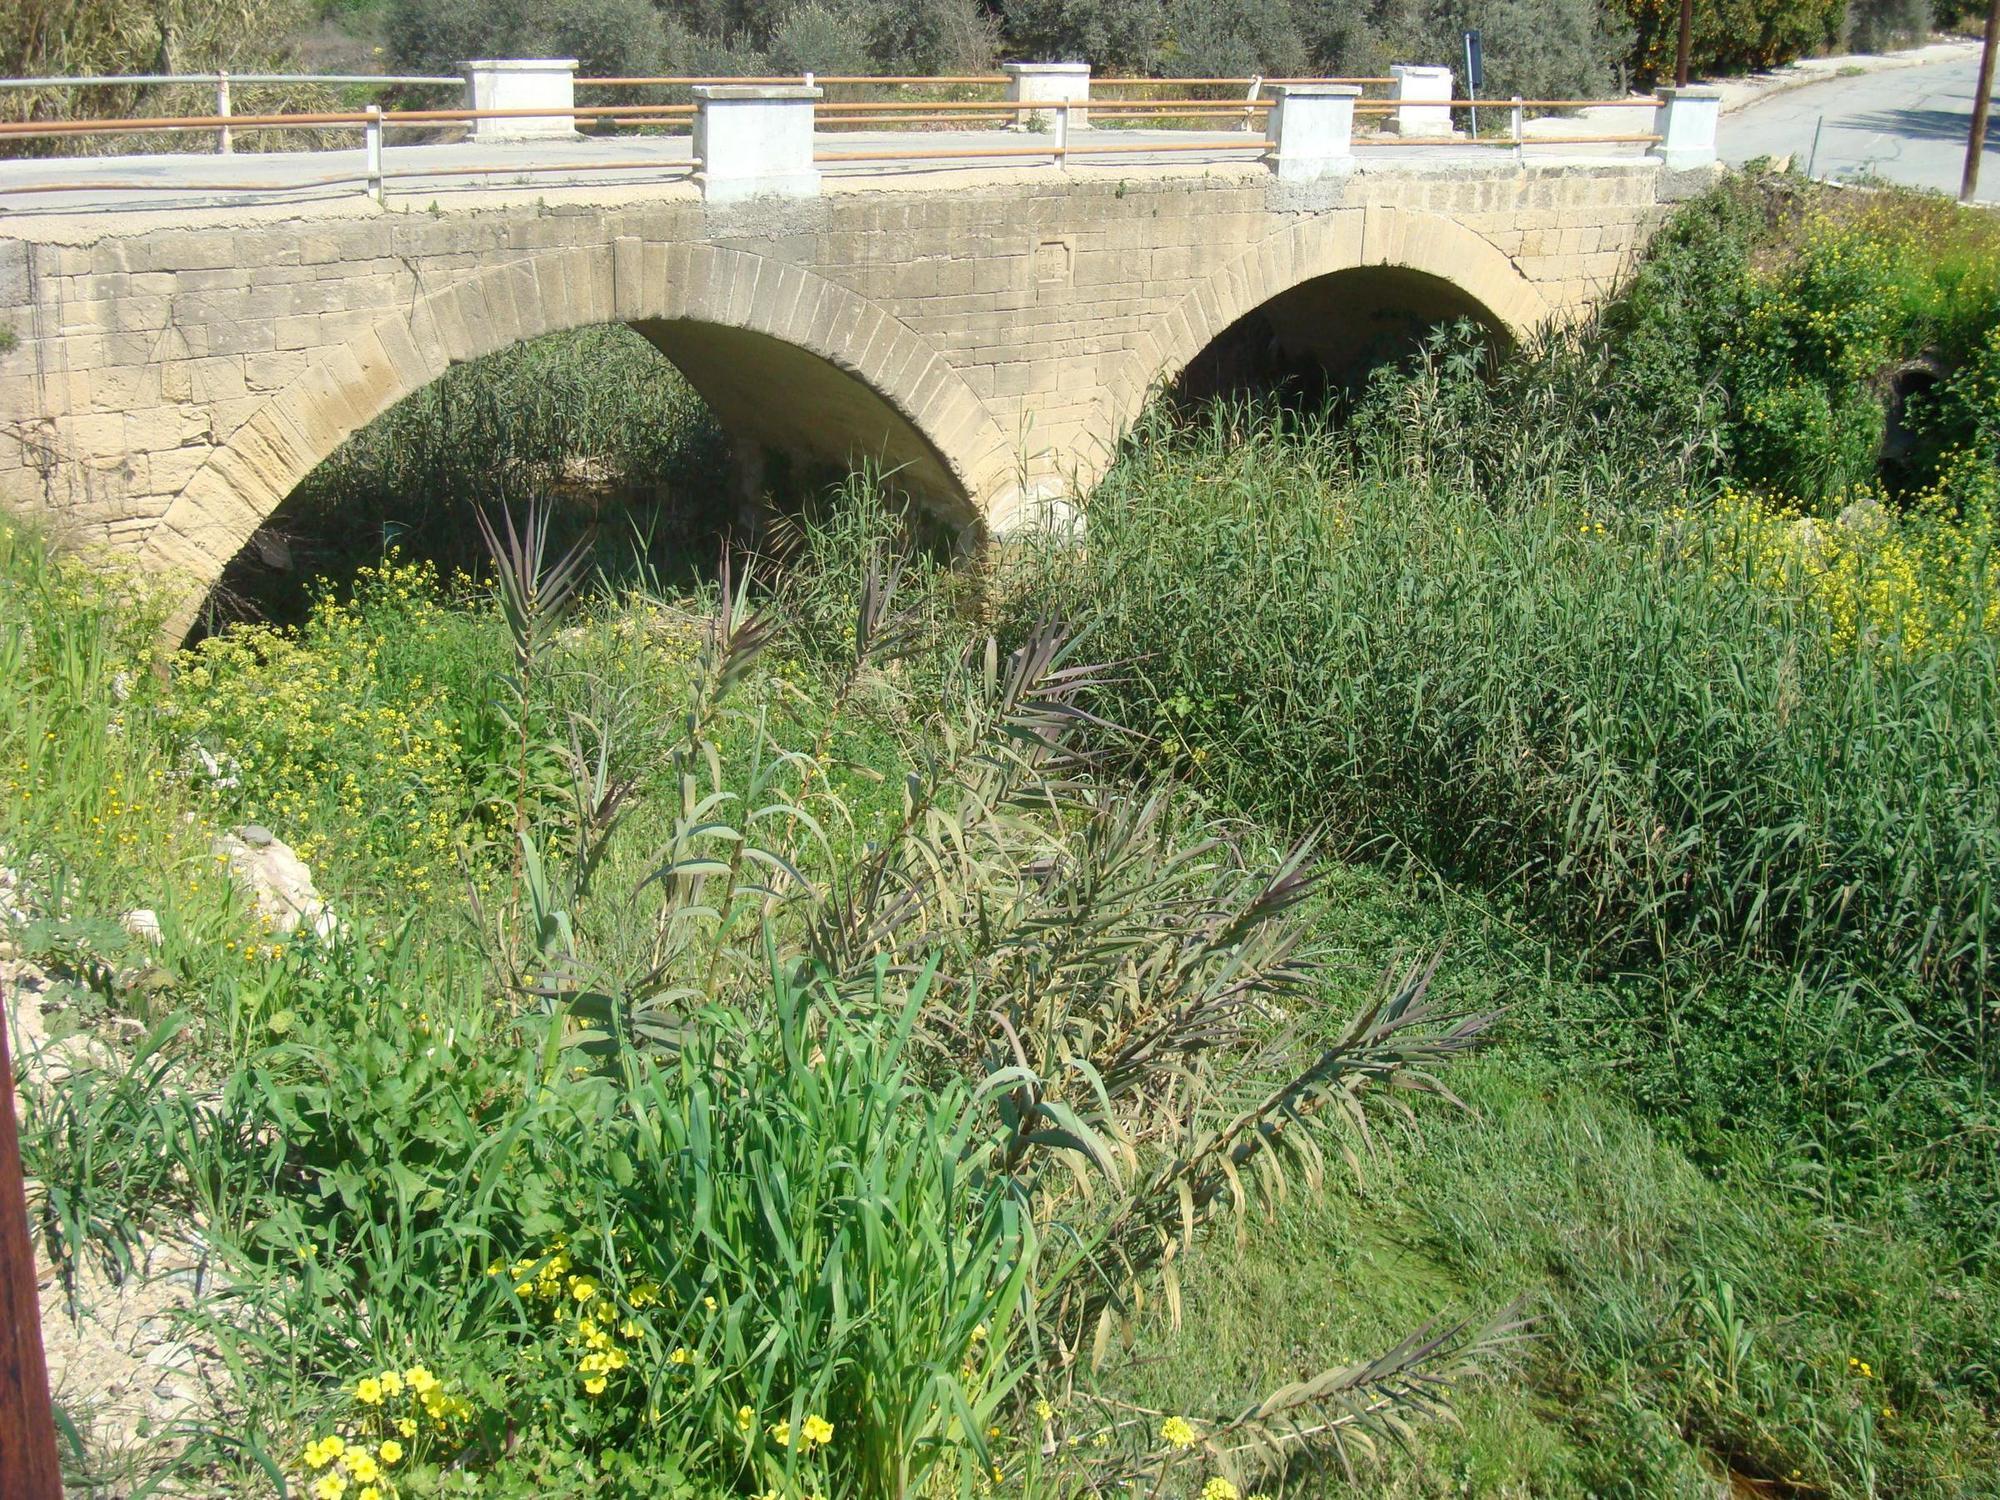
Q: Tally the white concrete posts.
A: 6